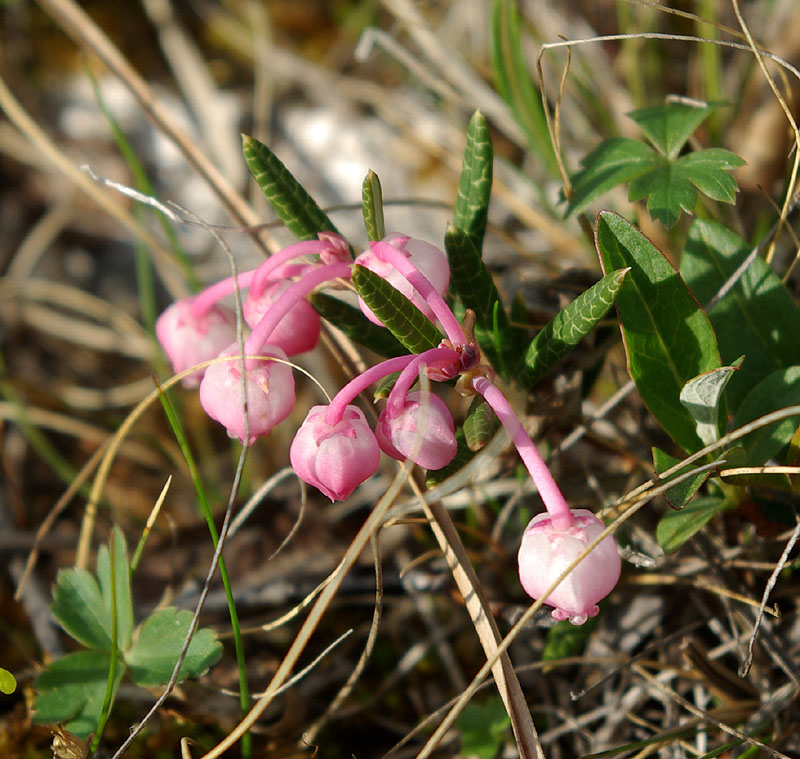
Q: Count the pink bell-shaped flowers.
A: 7